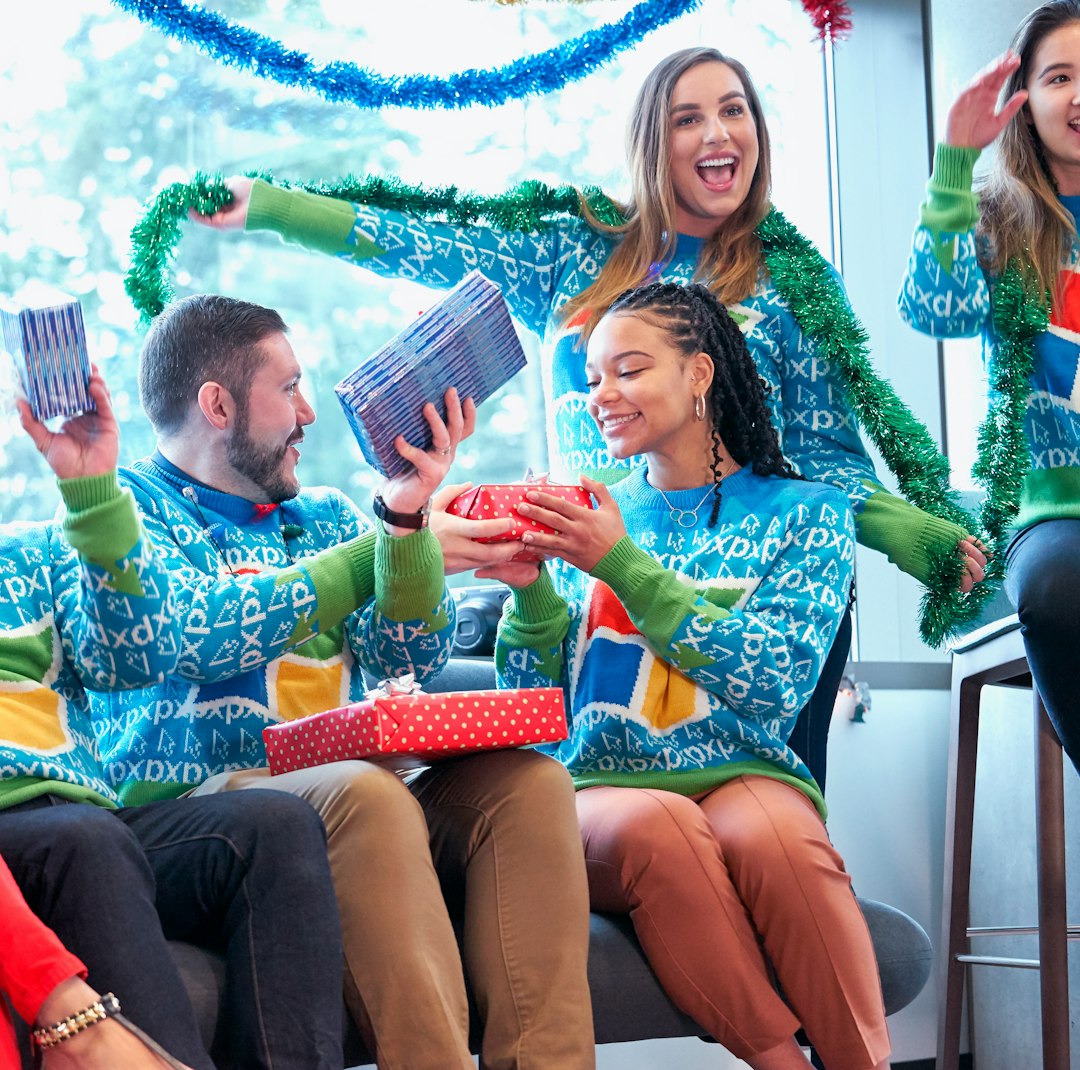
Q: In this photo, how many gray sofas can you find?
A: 1